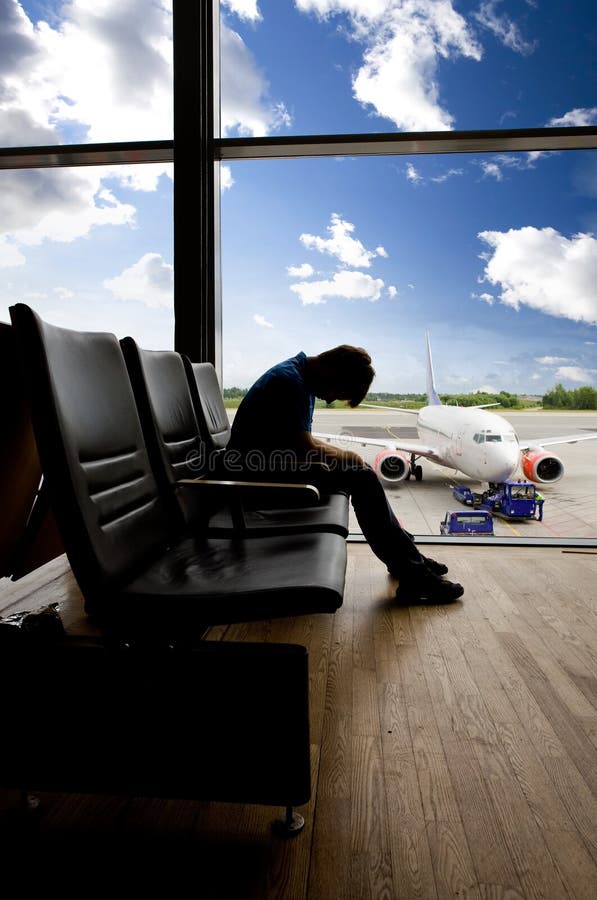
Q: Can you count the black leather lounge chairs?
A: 3